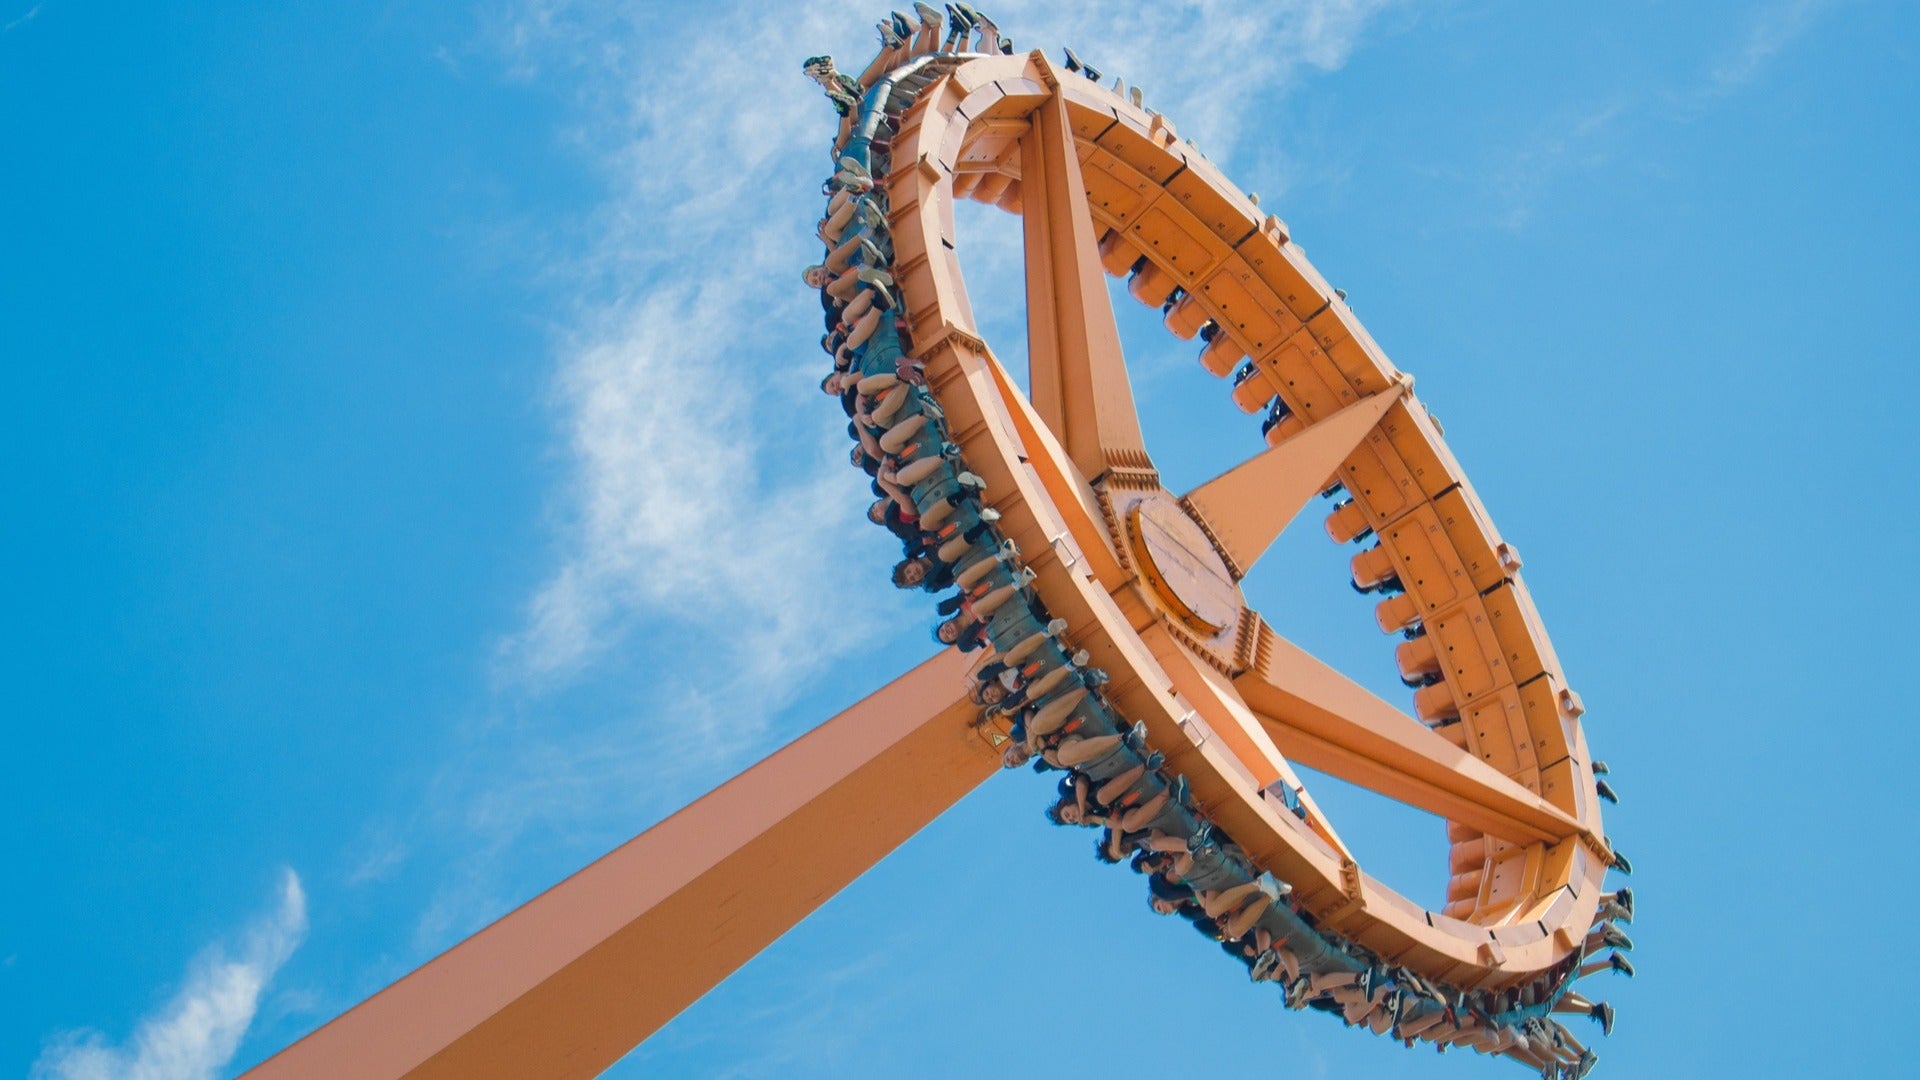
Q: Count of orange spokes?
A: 5